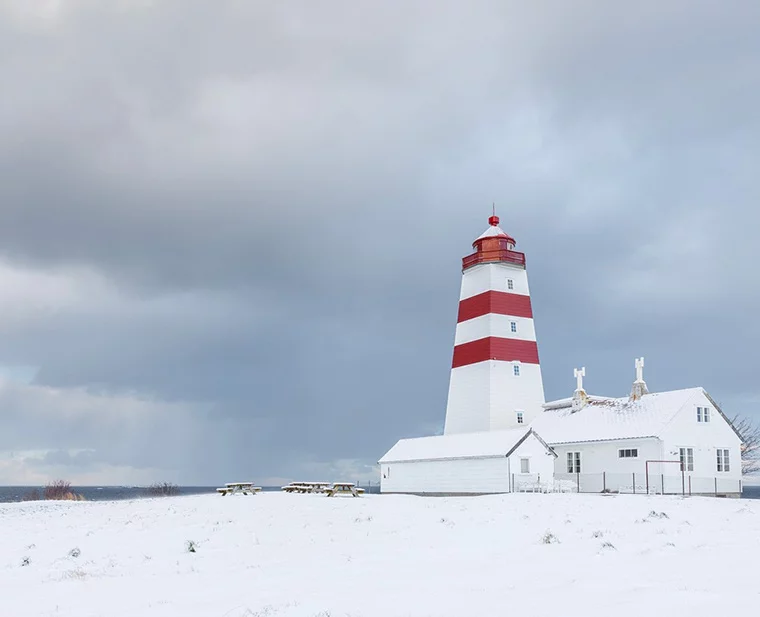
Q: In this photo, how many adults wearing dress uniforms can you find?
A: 0